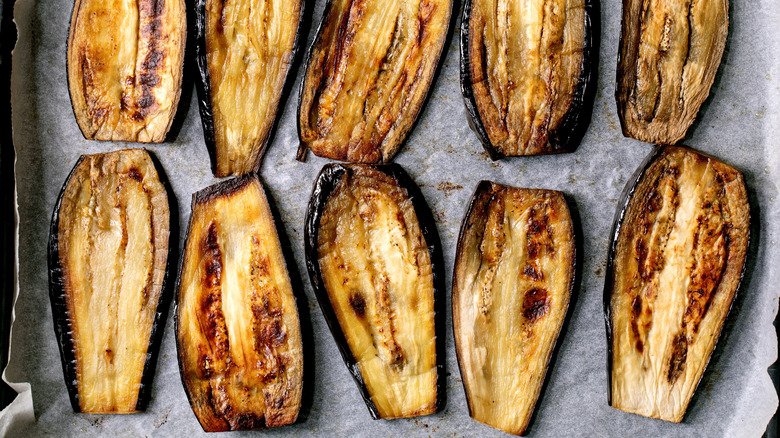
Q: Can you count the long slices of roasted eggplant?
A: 10